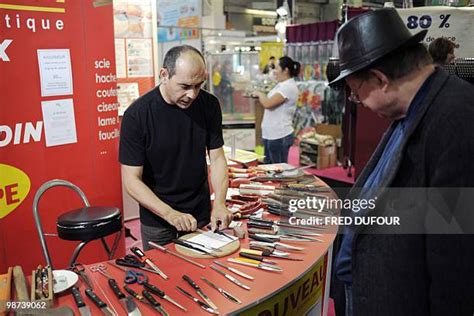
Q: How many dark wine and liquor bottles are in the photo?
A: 0